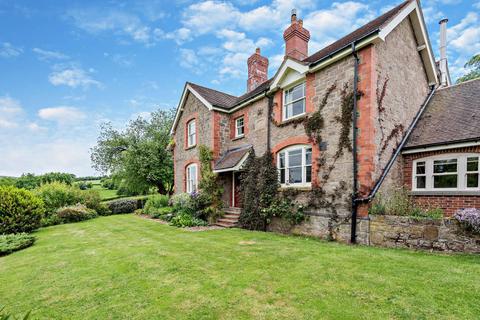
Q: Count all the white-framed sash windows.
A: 6